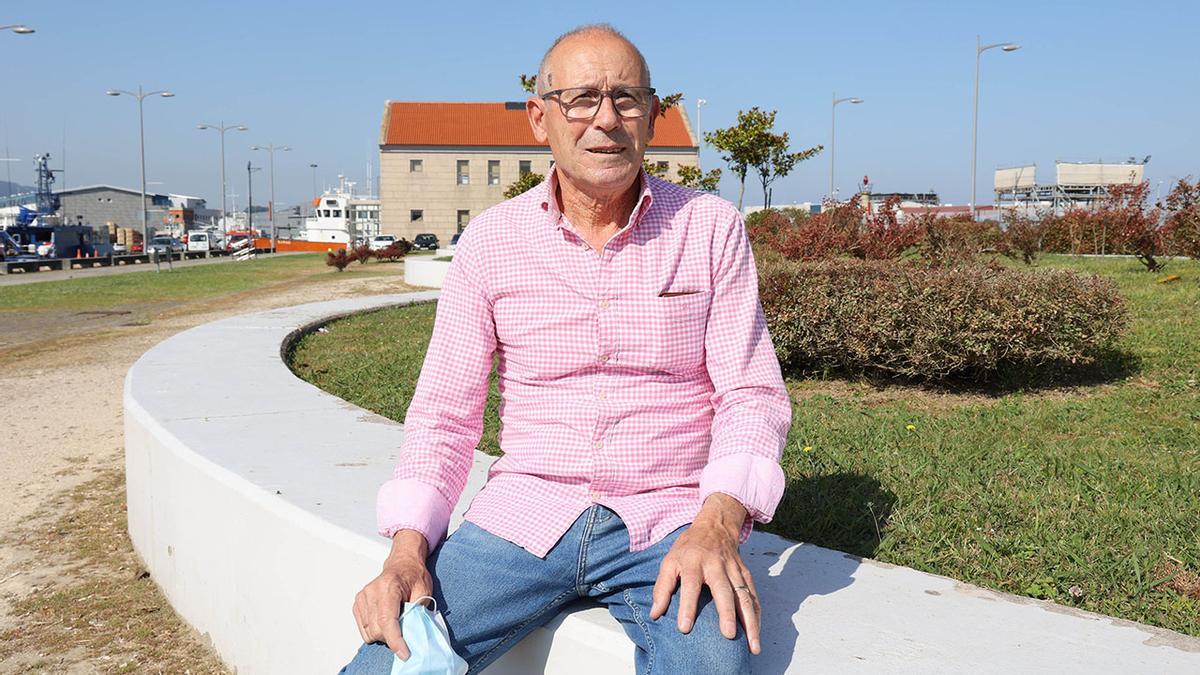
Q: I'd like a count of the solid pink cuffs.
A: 2